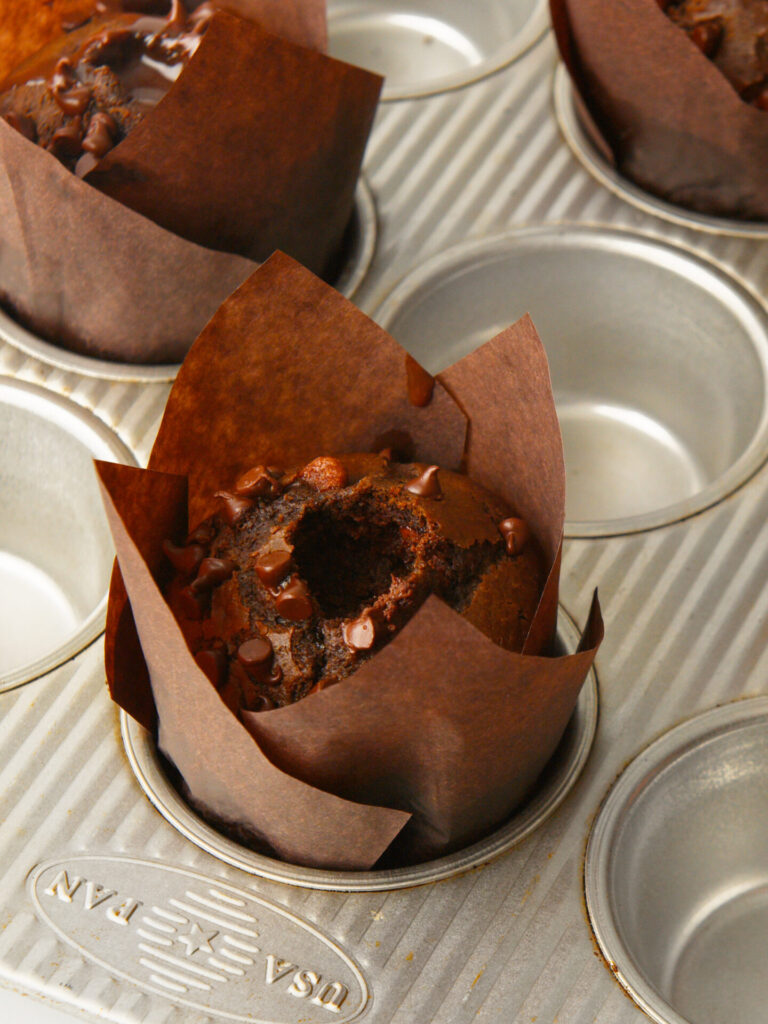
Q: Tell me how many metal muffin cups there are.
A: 7